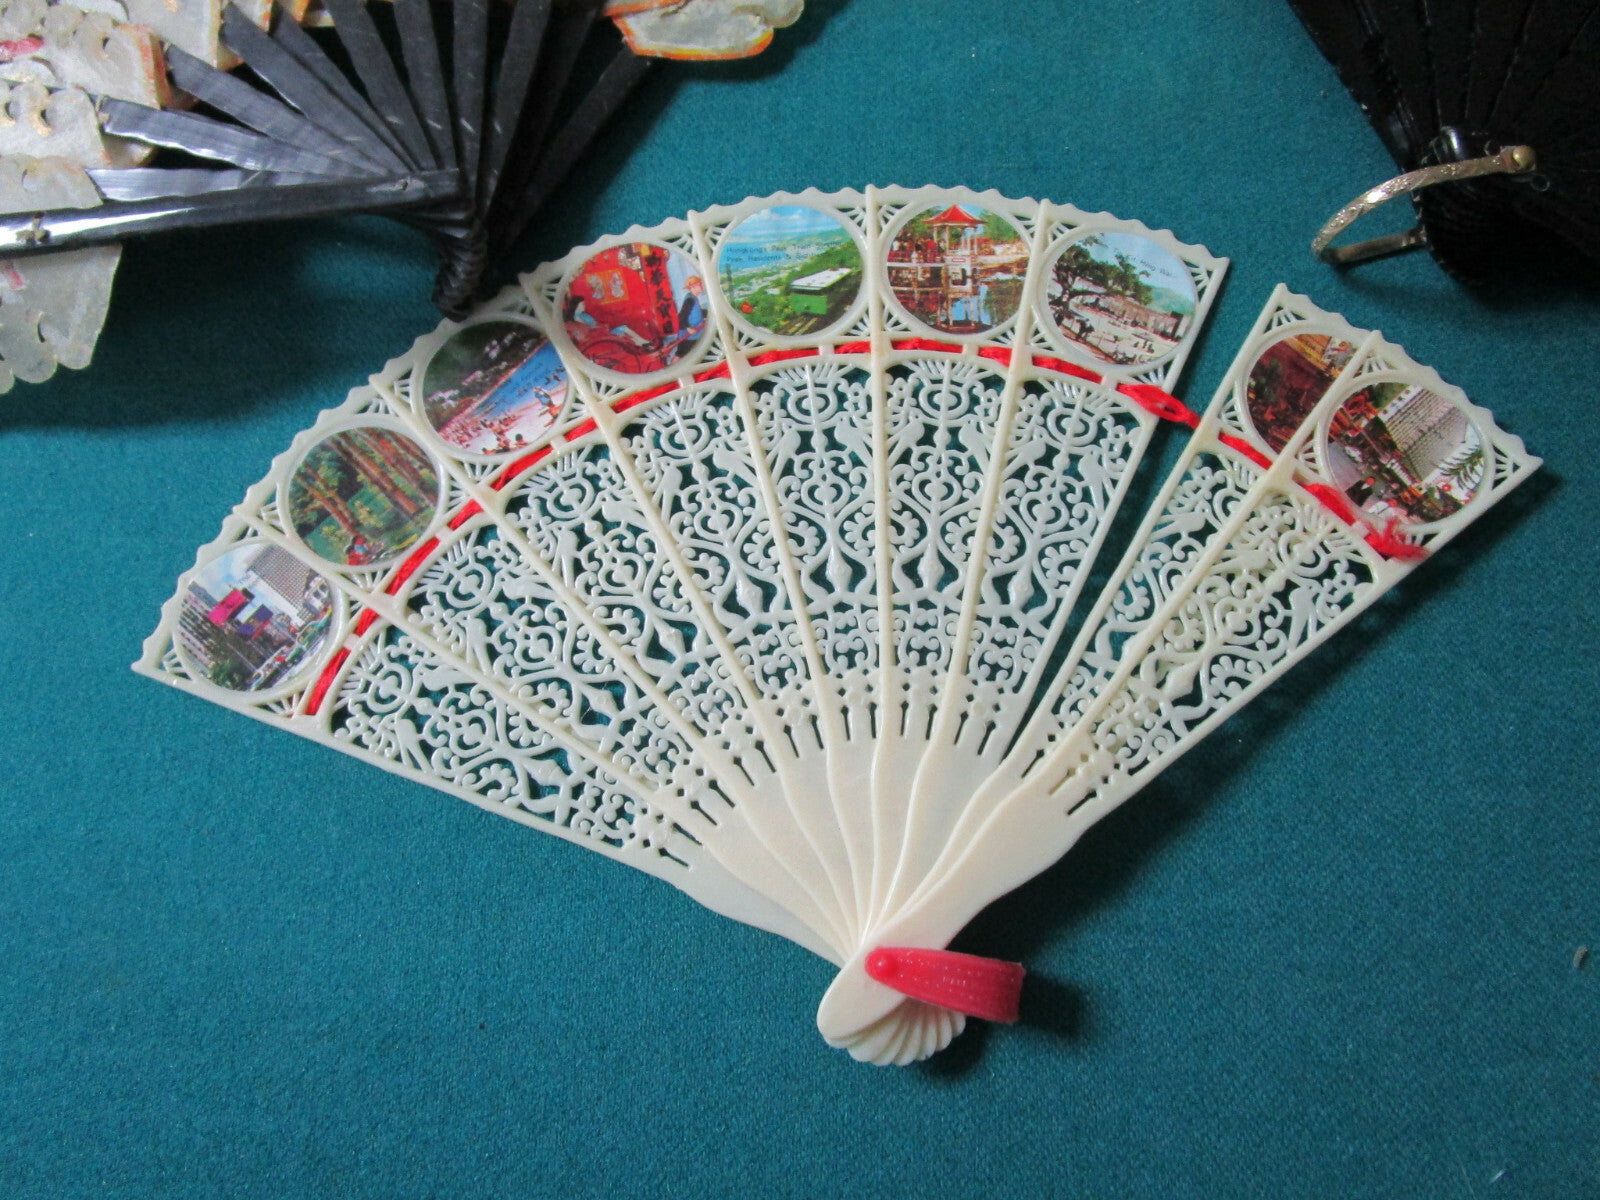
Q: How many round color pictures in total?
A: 9